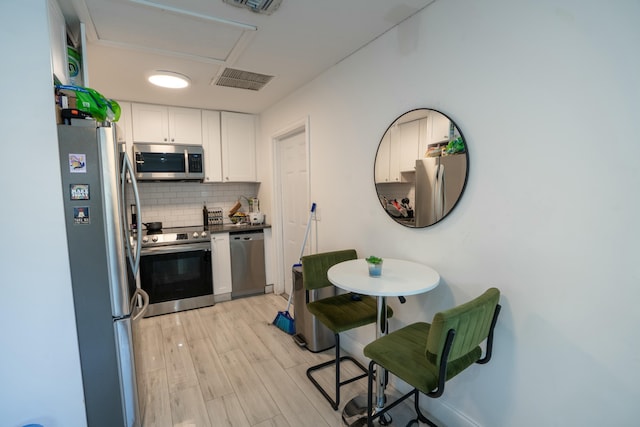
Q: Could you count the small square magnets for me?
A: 3